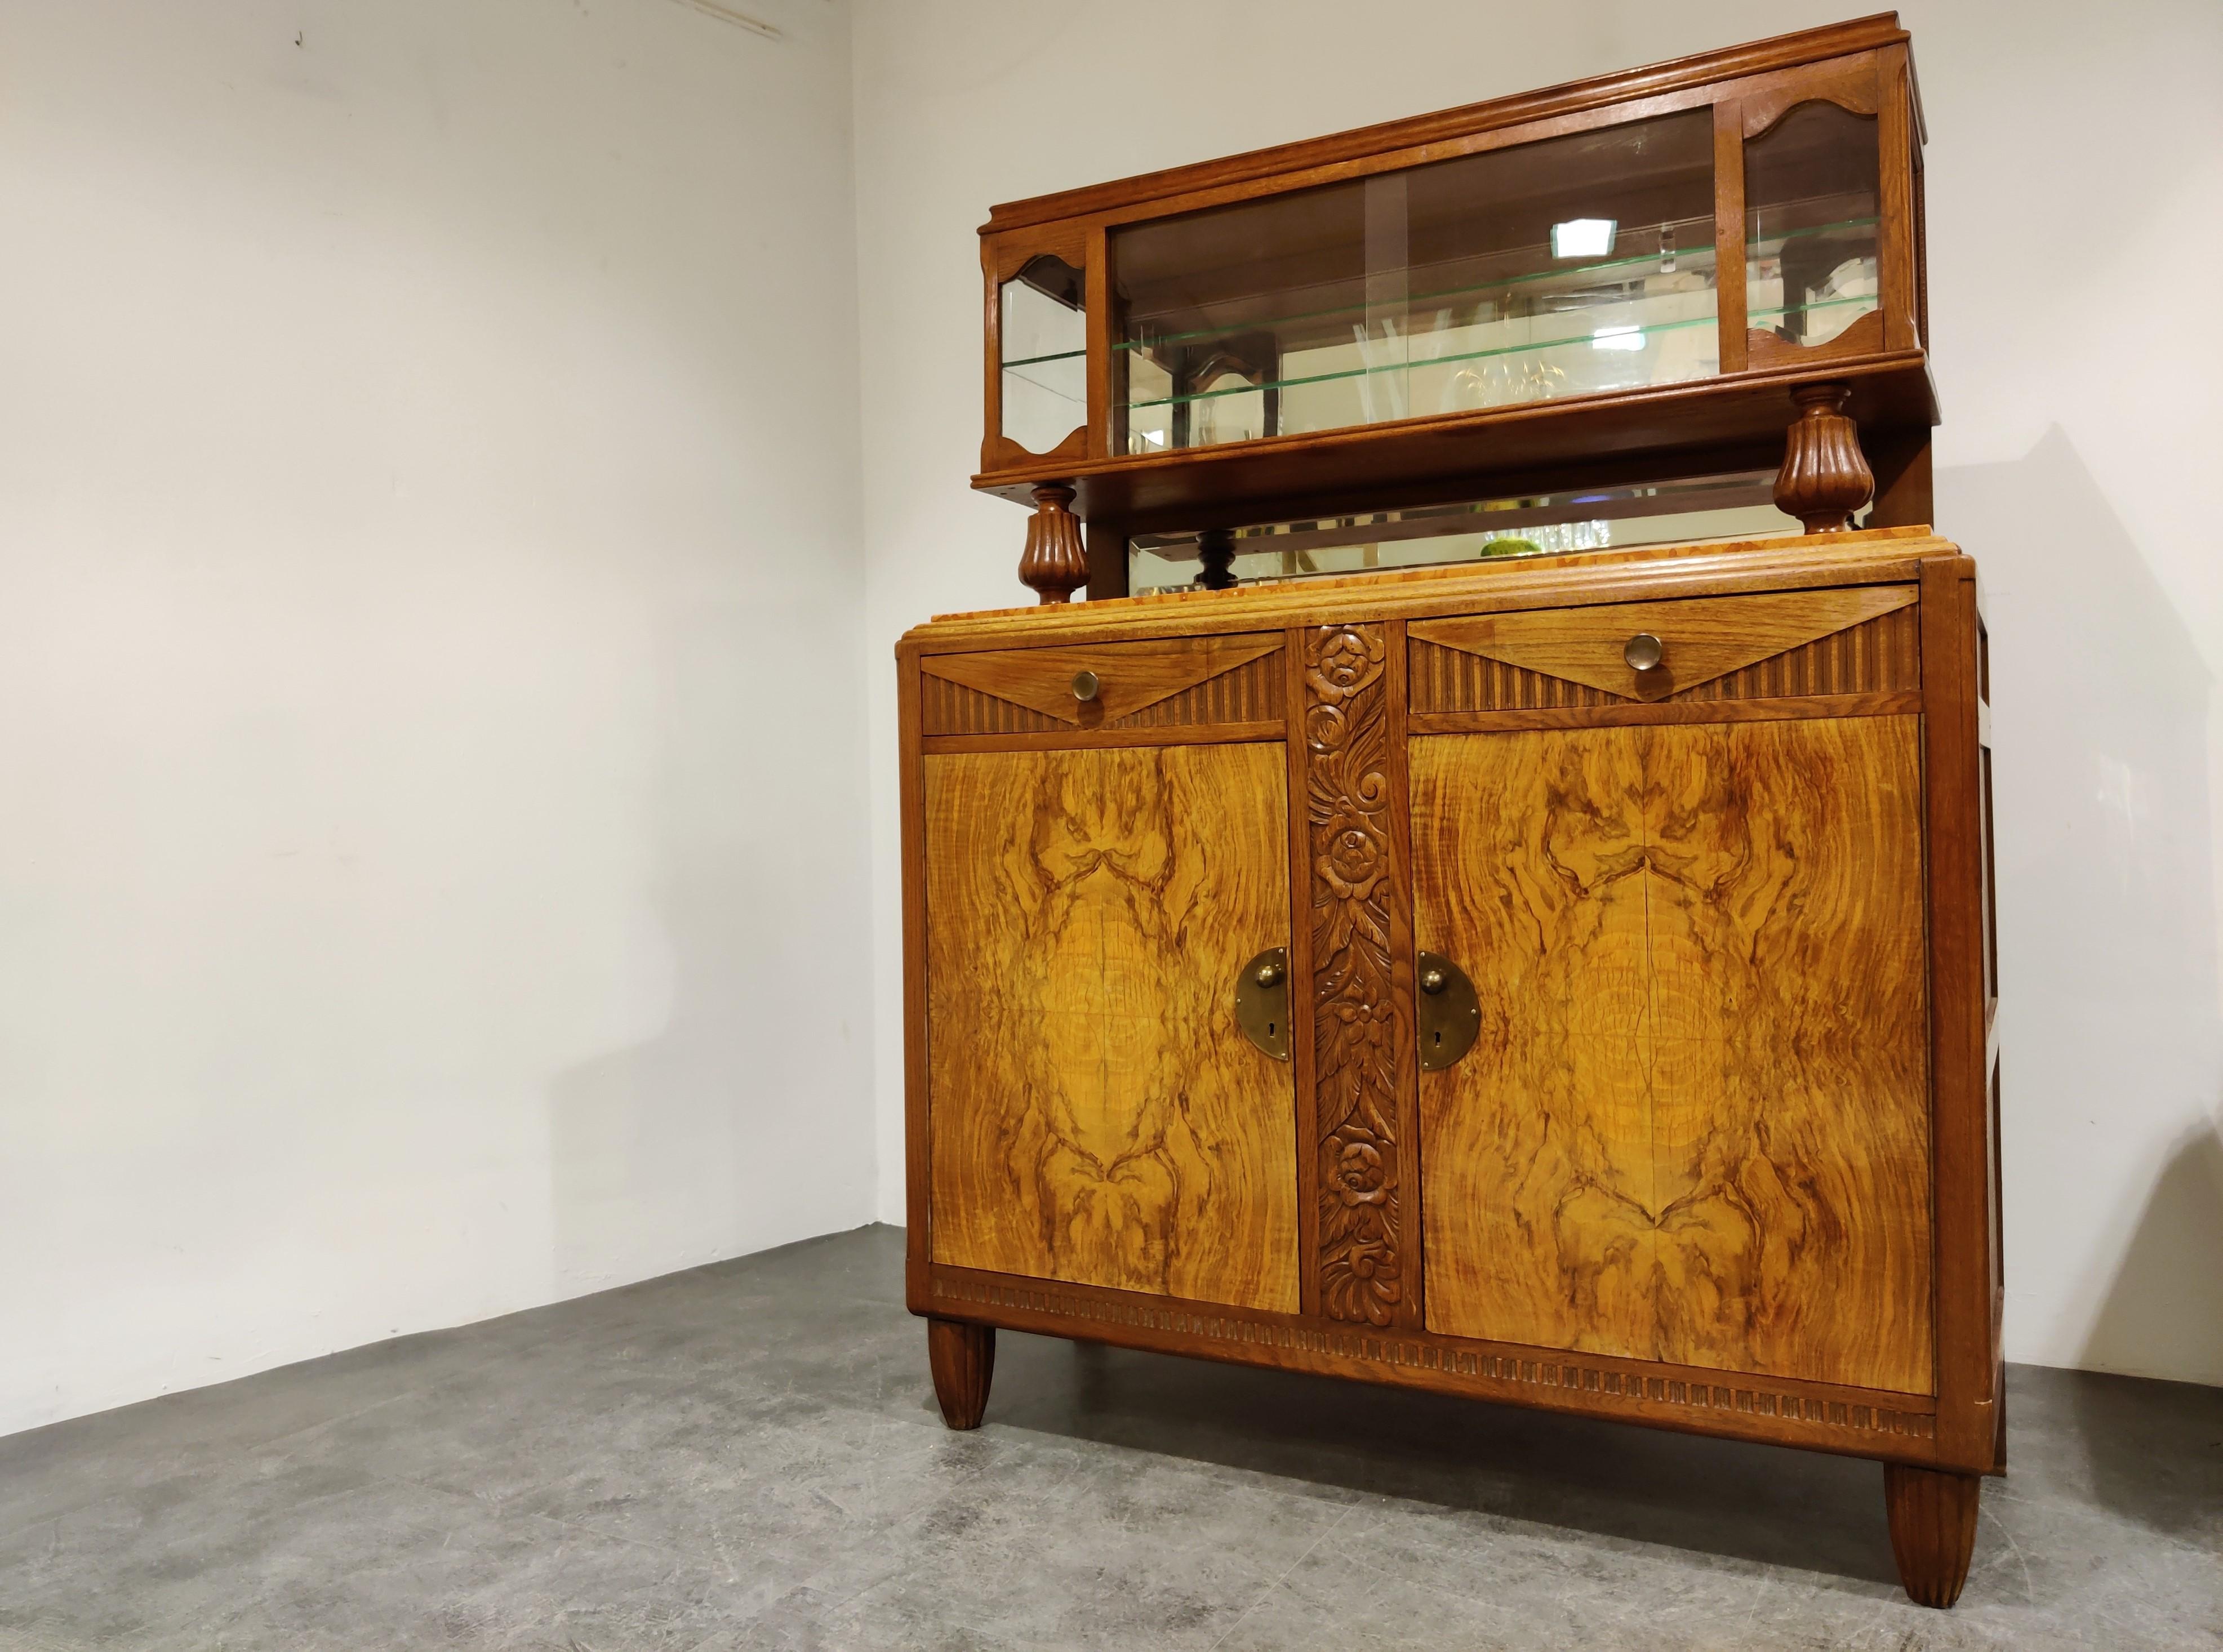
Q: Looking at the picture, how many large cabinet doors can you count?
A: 2